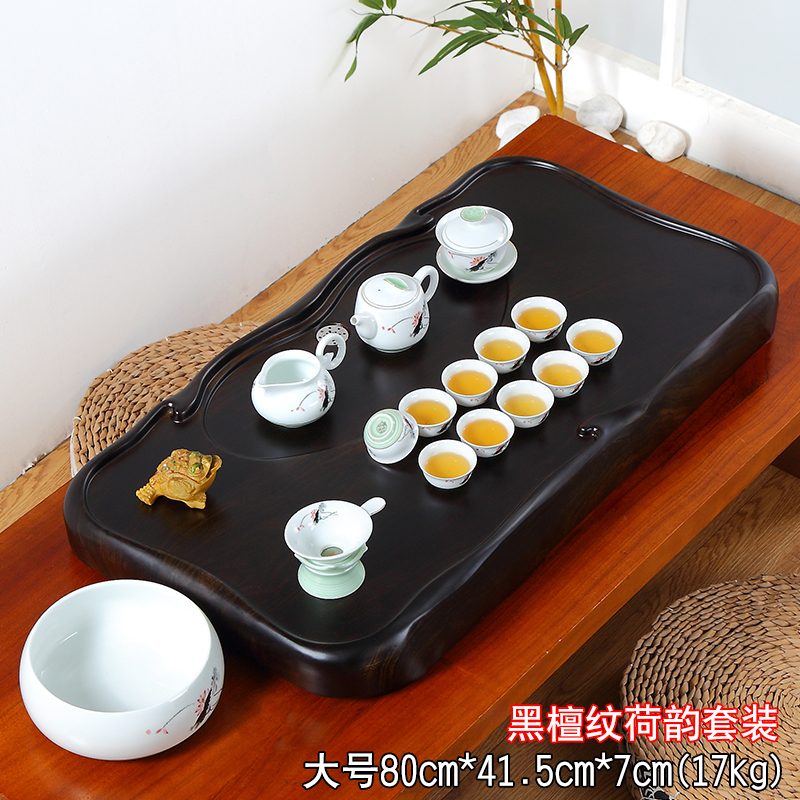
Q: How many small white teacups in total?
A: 10